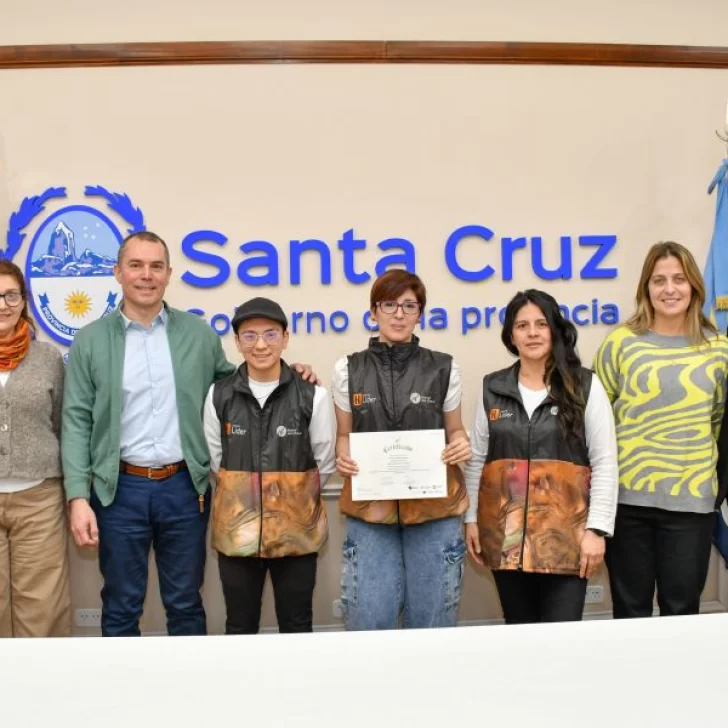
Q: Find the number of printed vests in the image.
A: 3